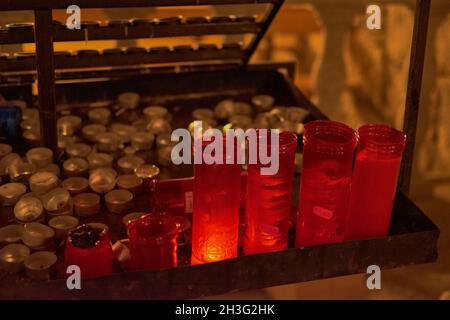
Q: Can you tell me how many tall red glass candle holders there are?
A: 4